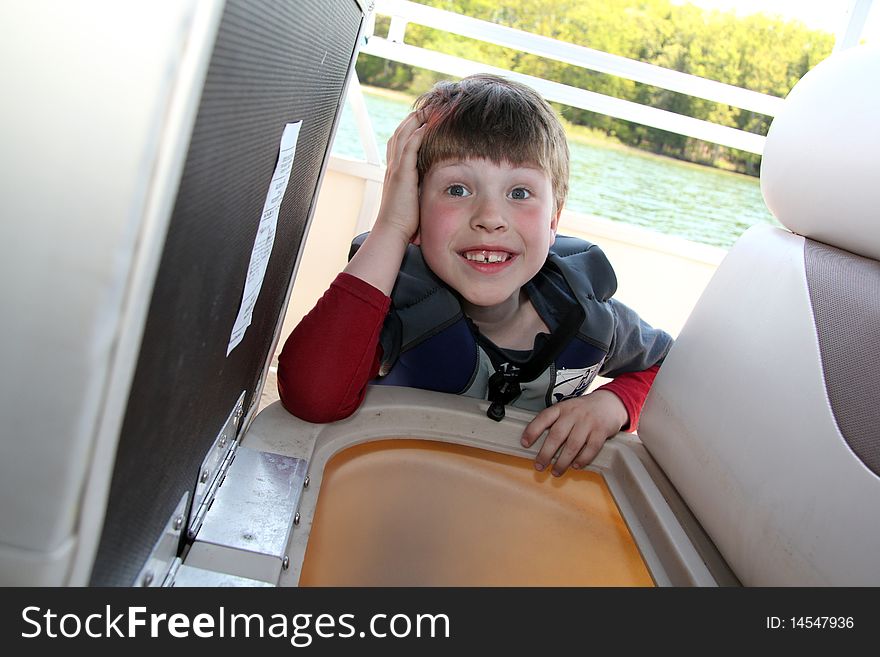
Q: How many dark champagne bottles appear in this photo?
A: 0